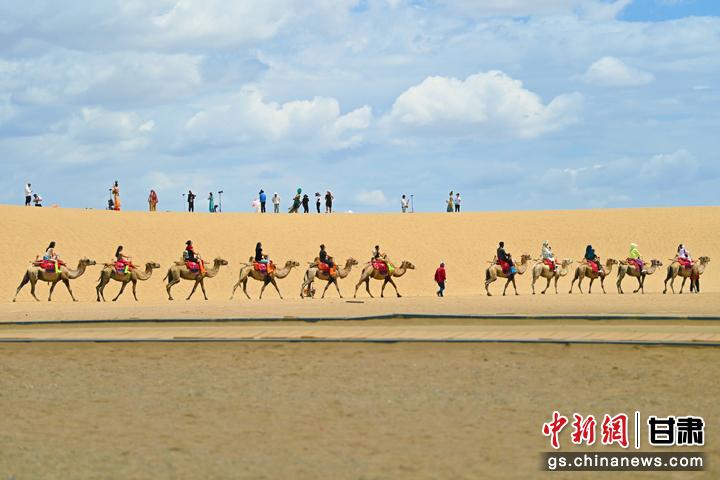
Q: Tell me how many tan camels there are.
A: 11